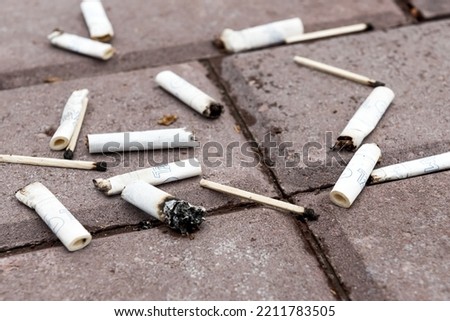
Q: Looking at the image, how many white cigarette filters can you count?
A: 12